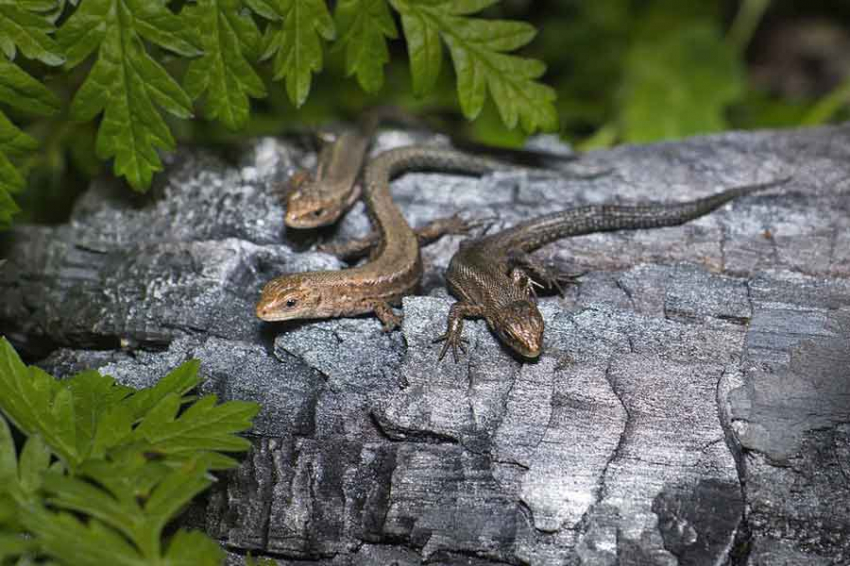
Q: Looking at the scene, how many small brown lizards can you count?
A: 3